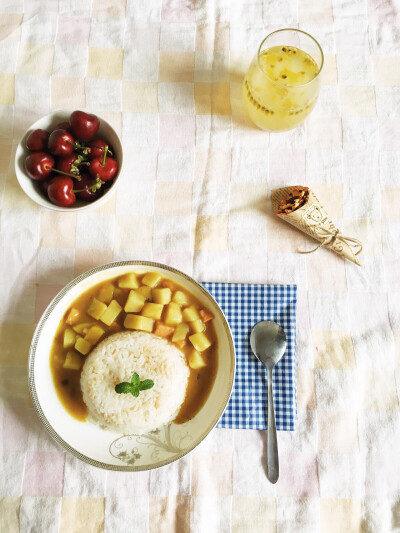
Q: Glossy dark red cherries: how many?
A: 11